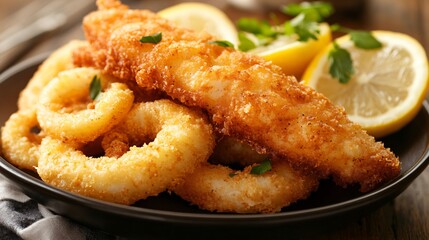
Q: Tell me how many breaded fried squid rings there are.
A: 5